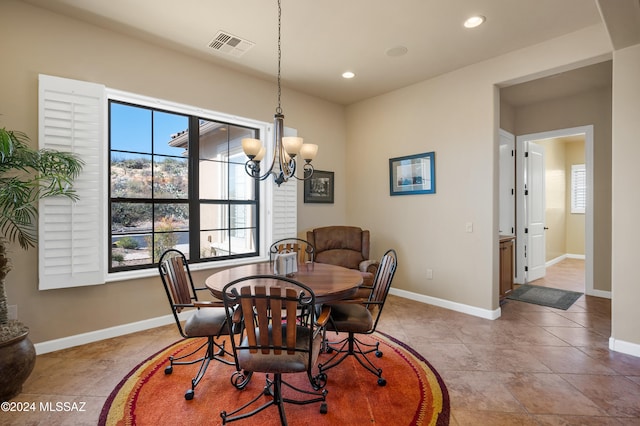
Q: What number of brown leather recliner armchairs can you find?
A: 1